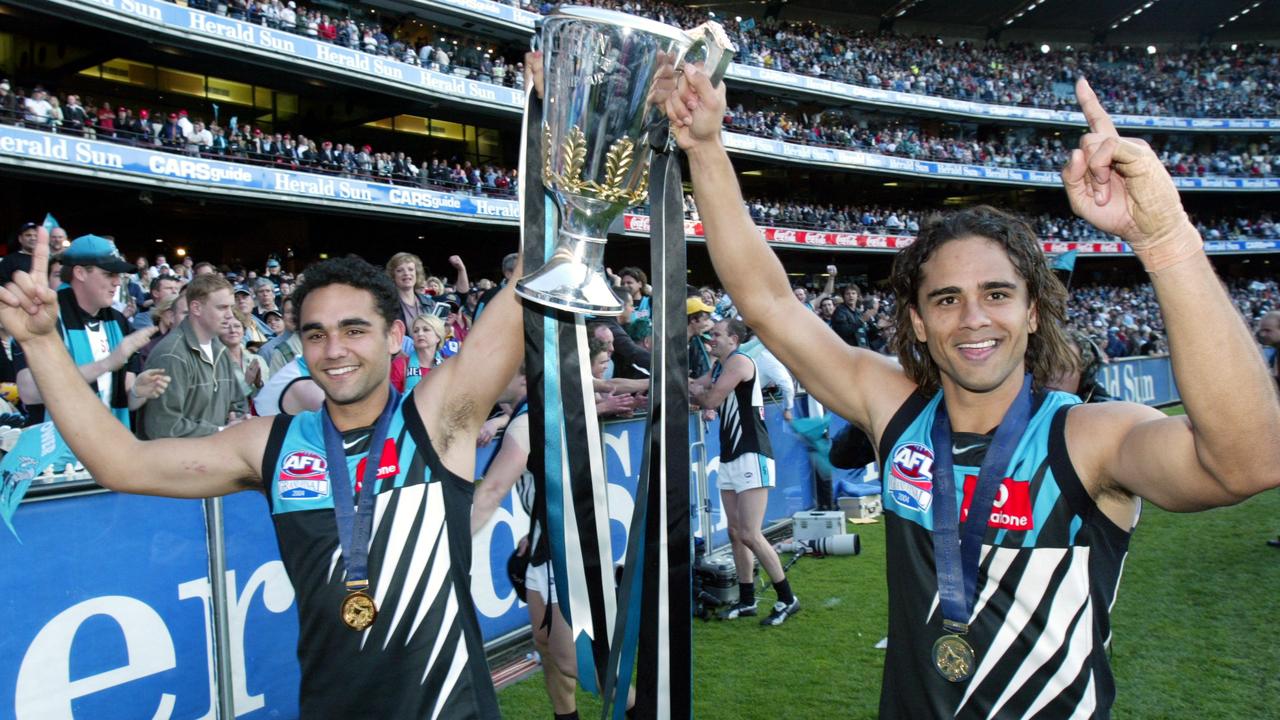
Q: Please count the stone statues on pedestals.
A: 0